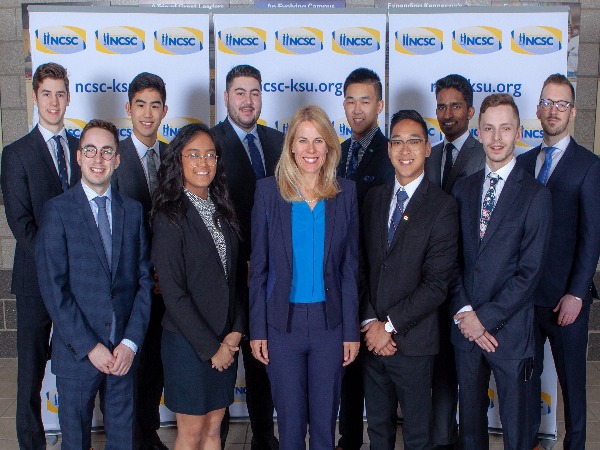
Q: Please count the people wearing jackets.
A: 11